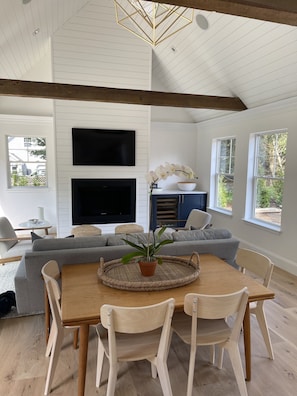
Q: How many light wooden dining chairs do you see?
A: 4